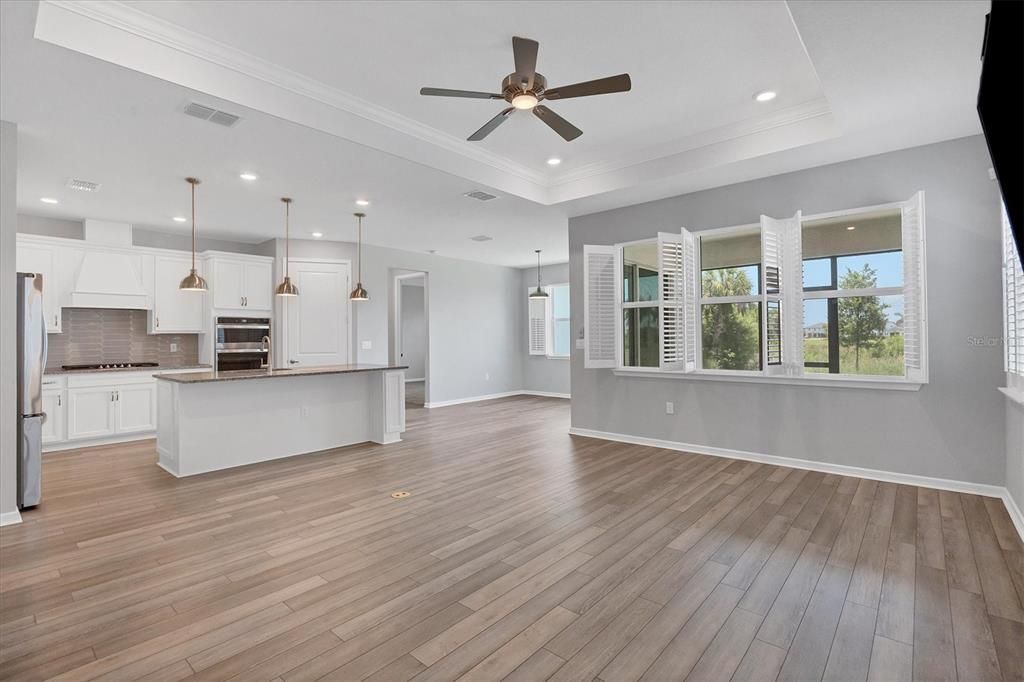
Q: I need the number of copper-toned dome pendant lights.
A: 3